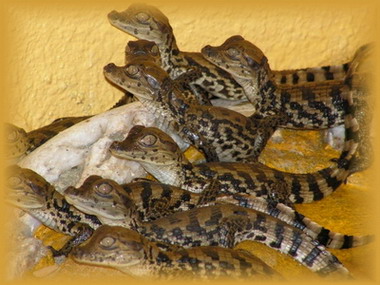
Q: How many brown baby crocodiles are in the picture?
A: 9